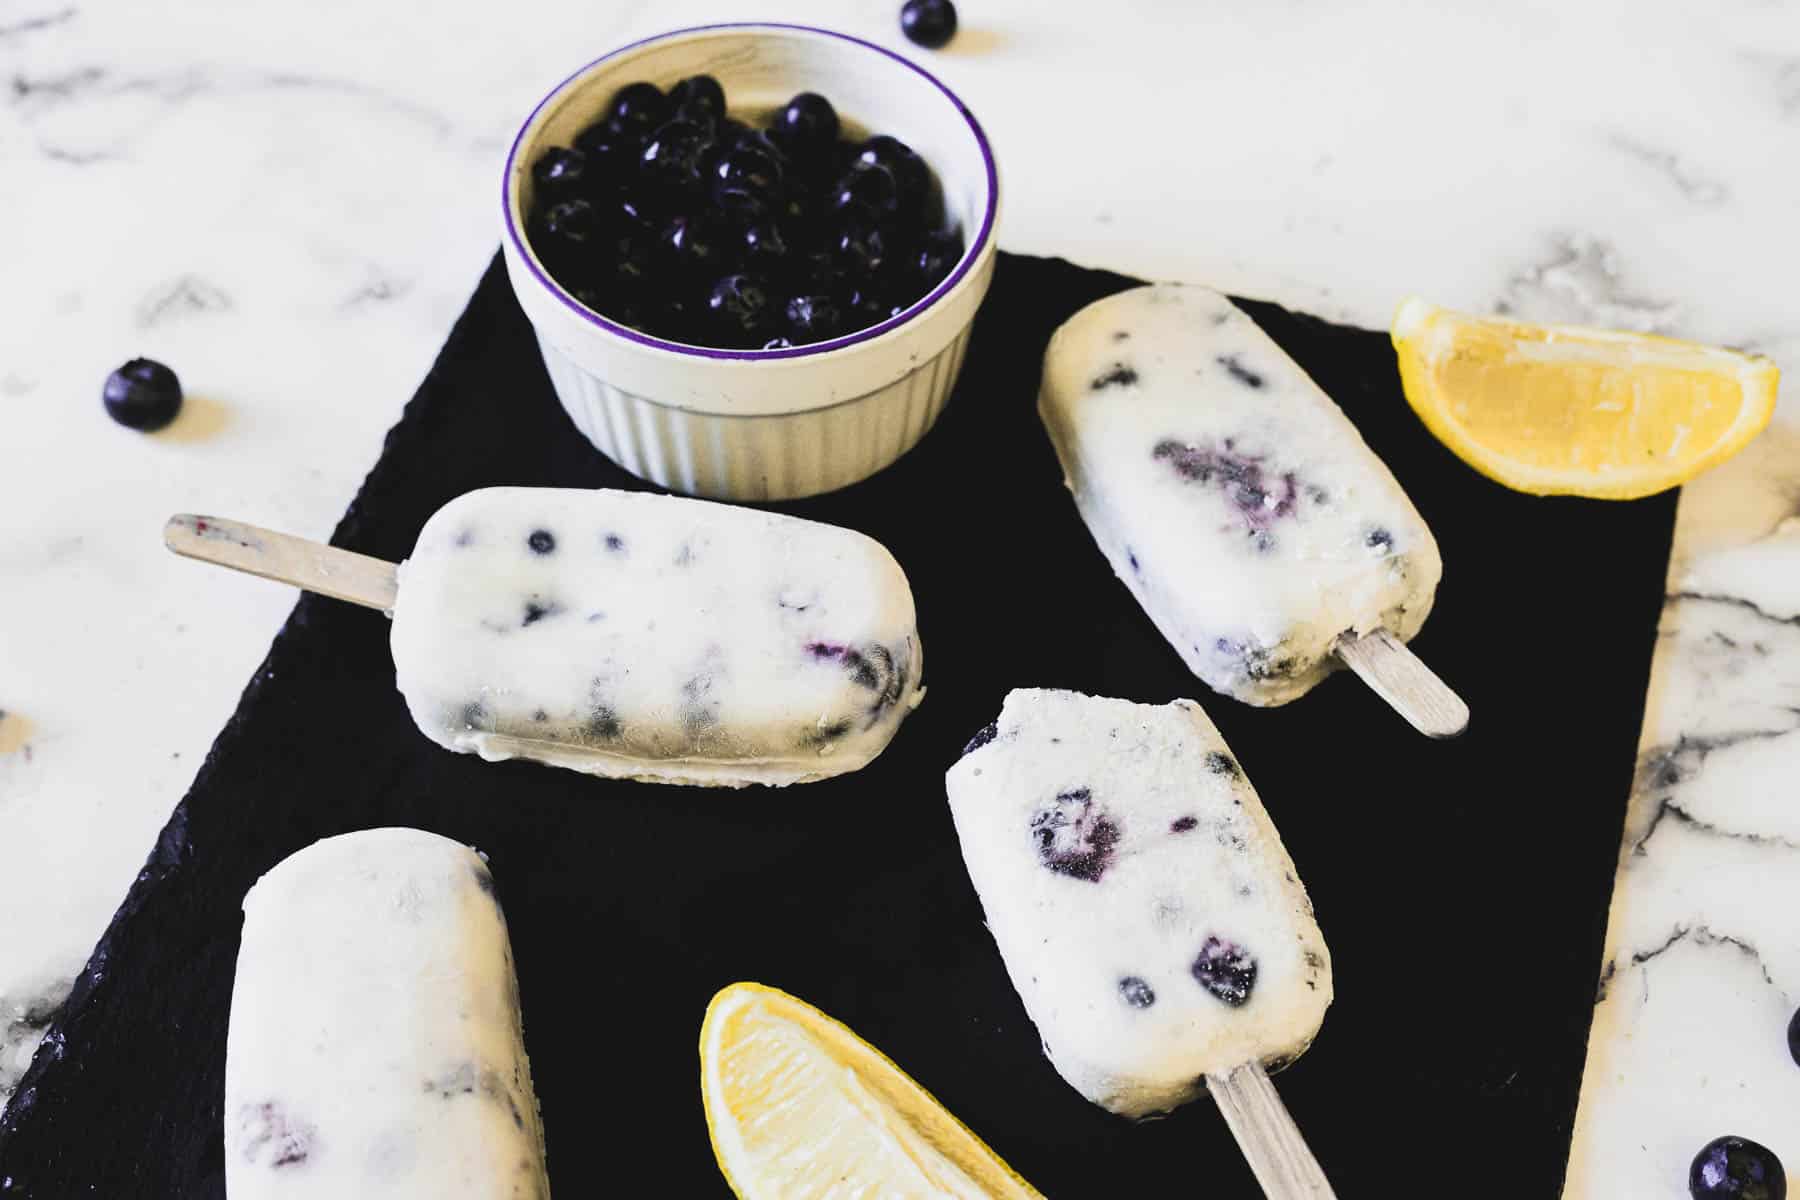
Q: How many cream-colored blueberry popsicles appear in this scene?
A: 4